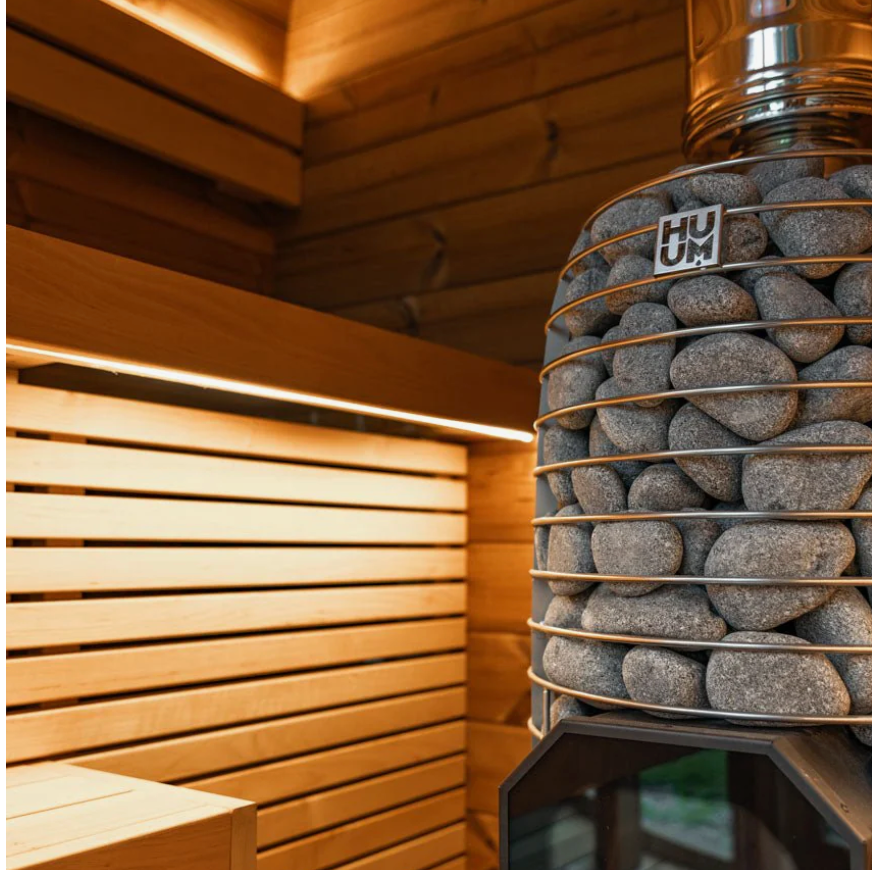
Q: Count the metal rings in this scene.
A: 11